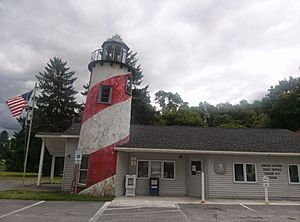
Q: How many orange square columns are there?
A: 0